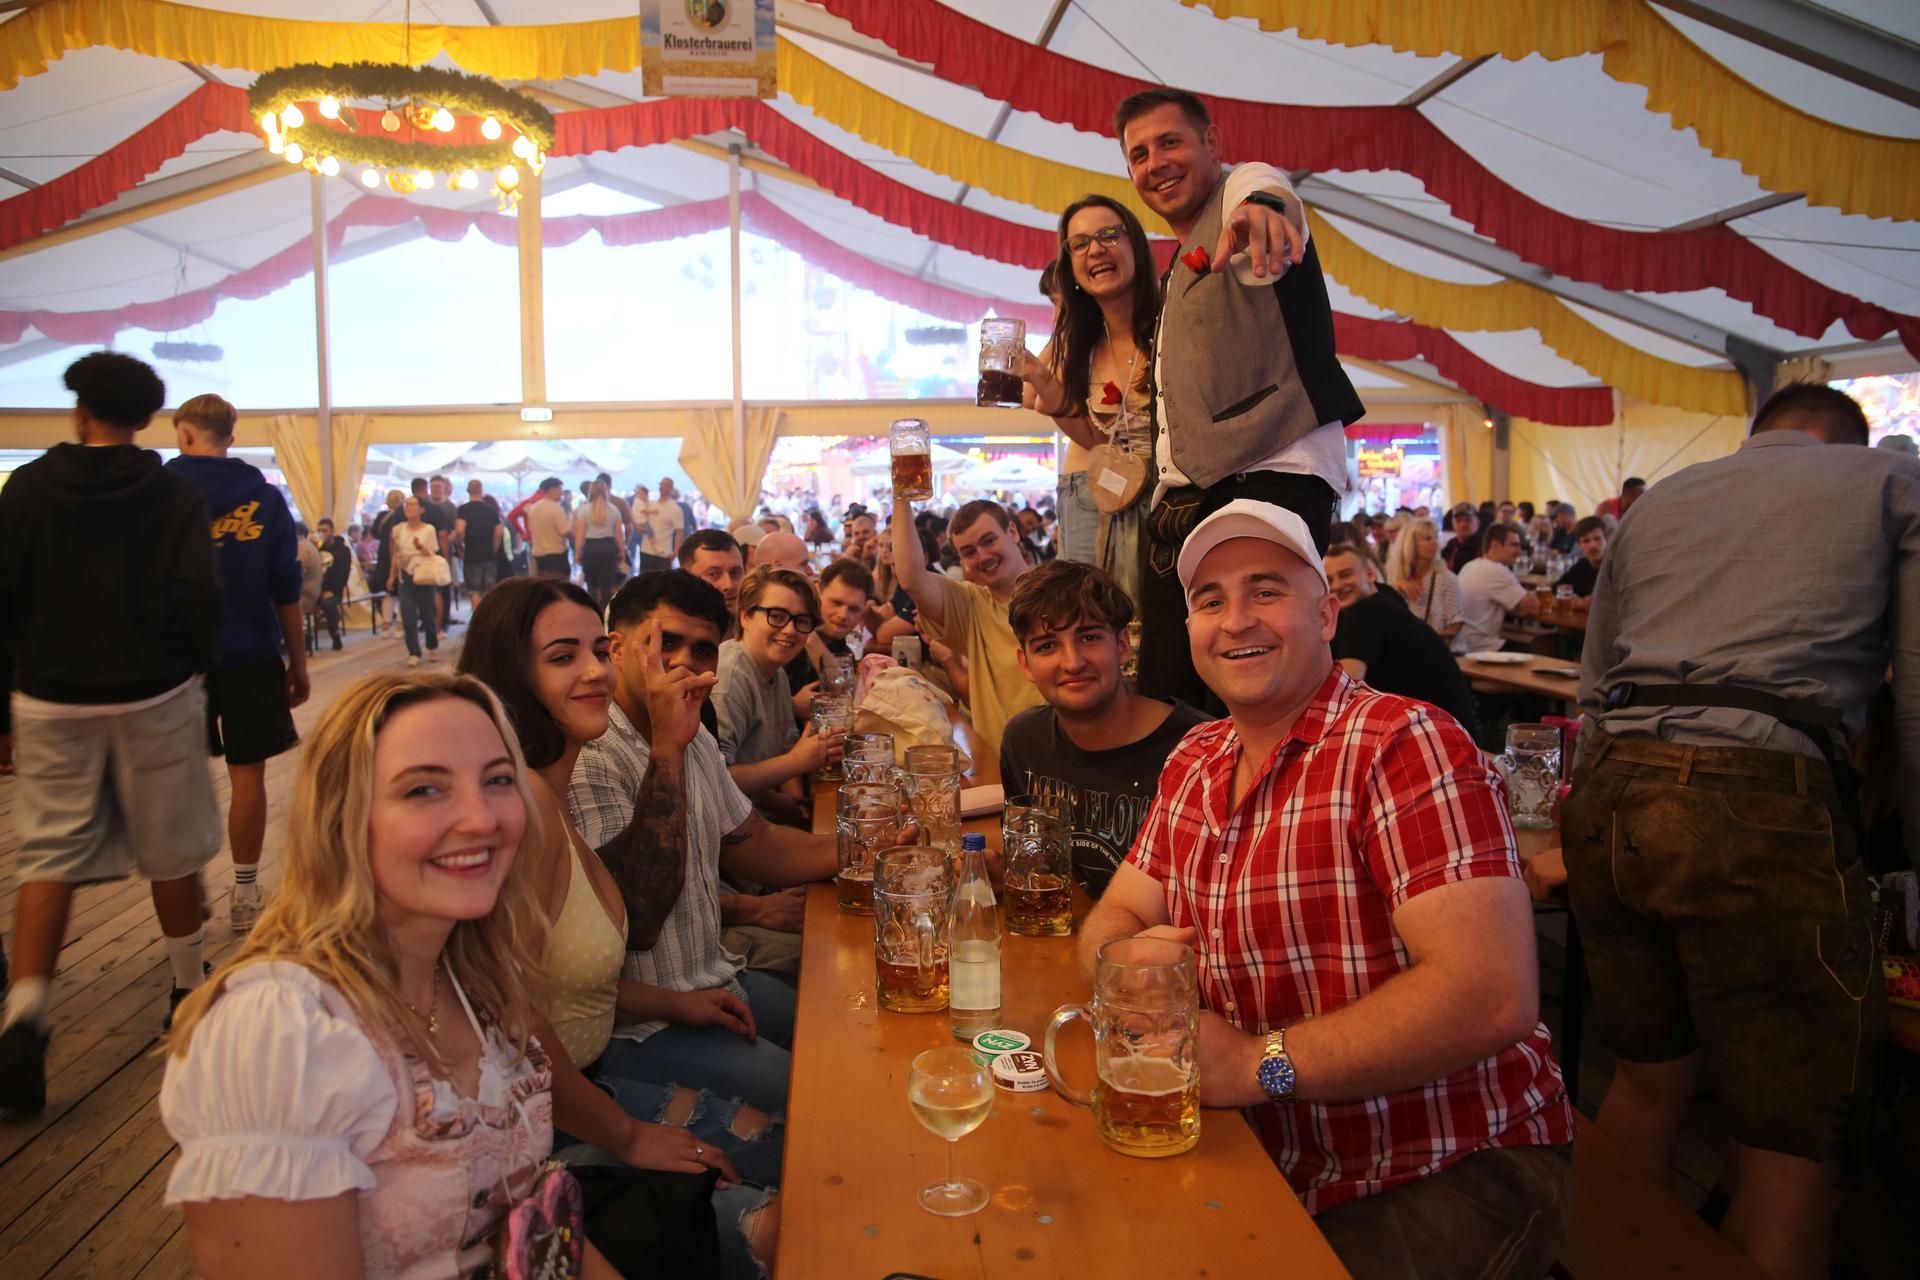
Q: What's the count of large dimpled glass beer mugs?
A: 11